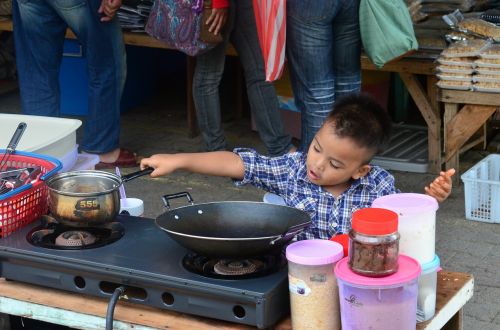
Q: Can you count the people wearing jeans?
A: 3